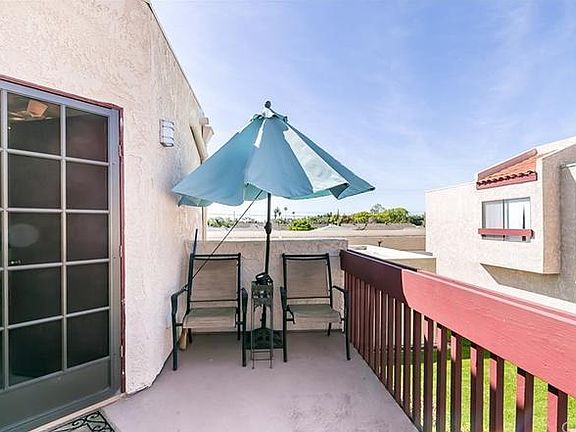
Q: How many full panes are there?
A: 10